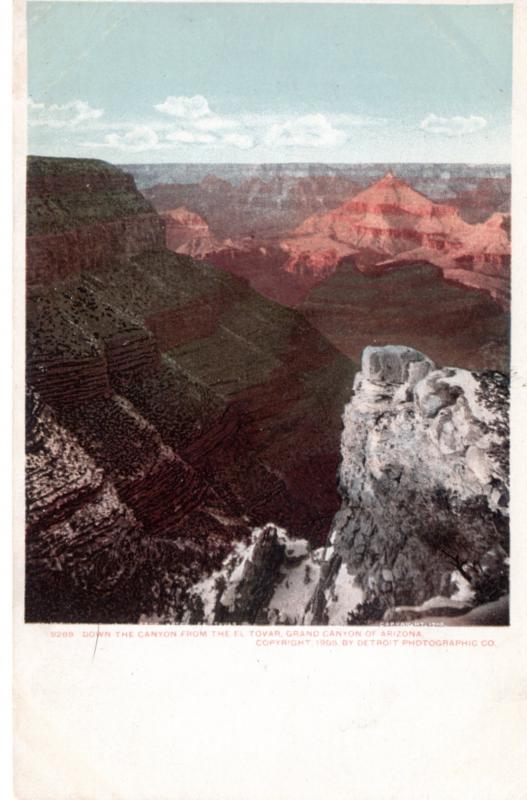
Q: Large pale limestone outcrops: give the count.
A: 1